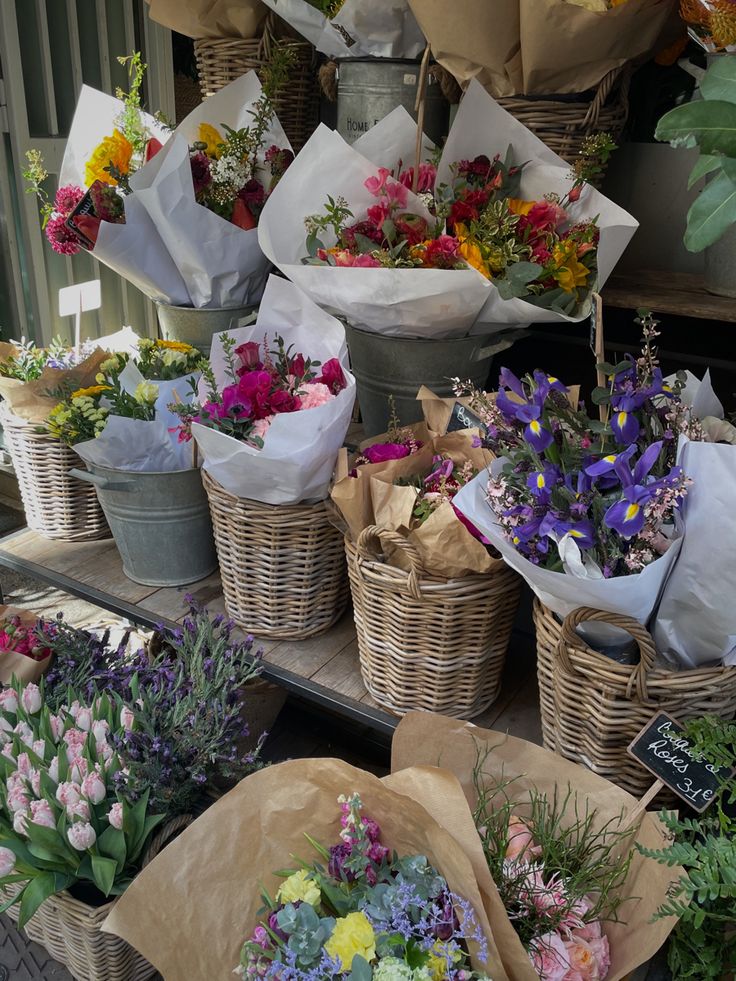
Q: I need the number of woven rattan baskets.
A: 7